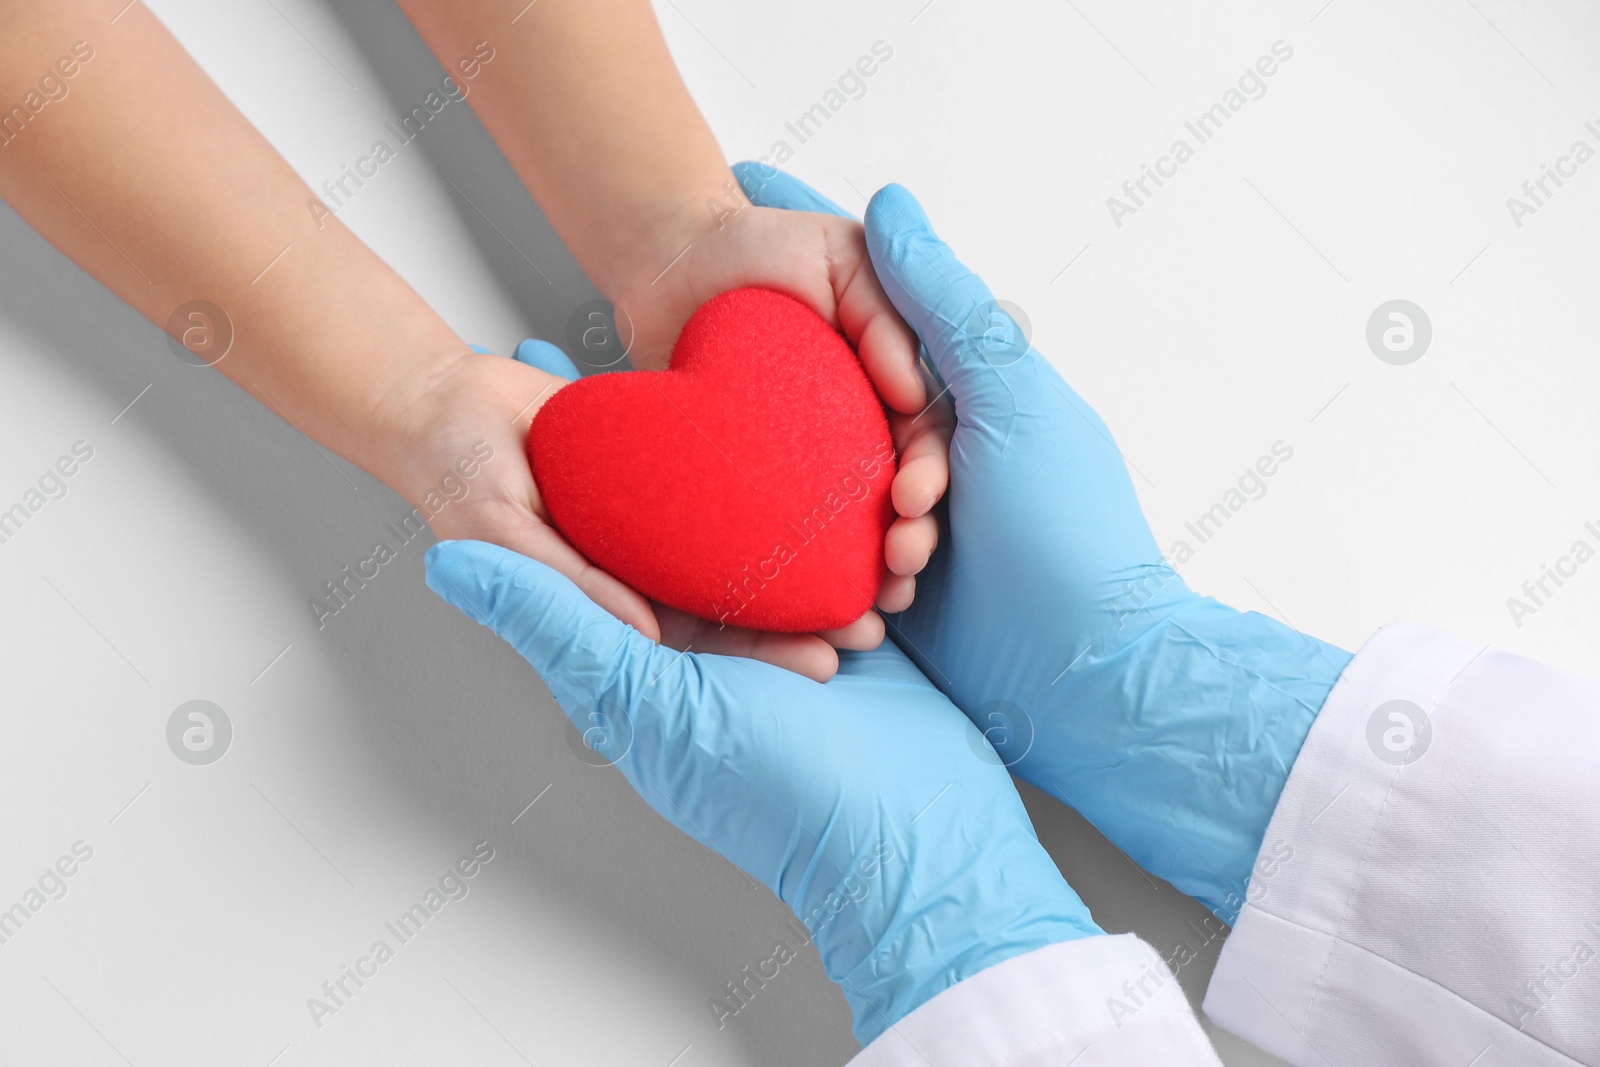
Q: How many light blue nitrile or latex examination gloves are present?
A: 2